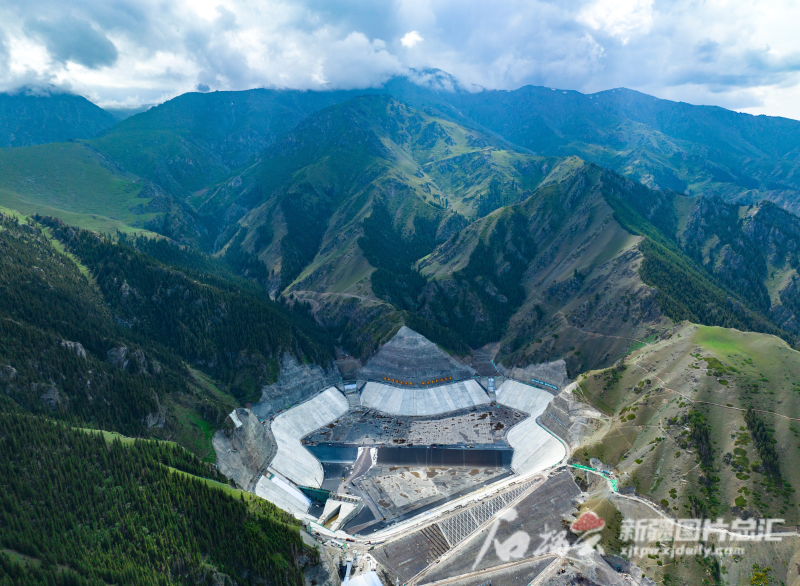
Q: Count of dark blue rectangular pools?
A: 2